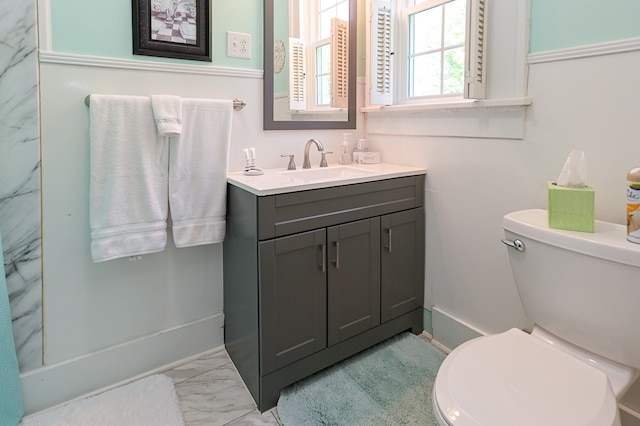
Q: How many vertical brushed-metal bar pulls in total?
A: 3